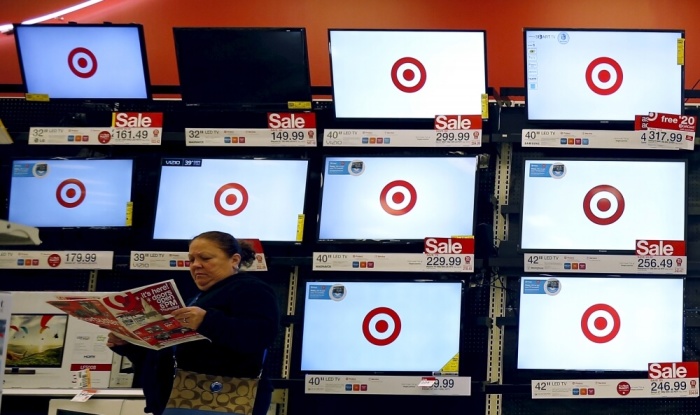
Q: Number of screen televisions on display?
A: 10